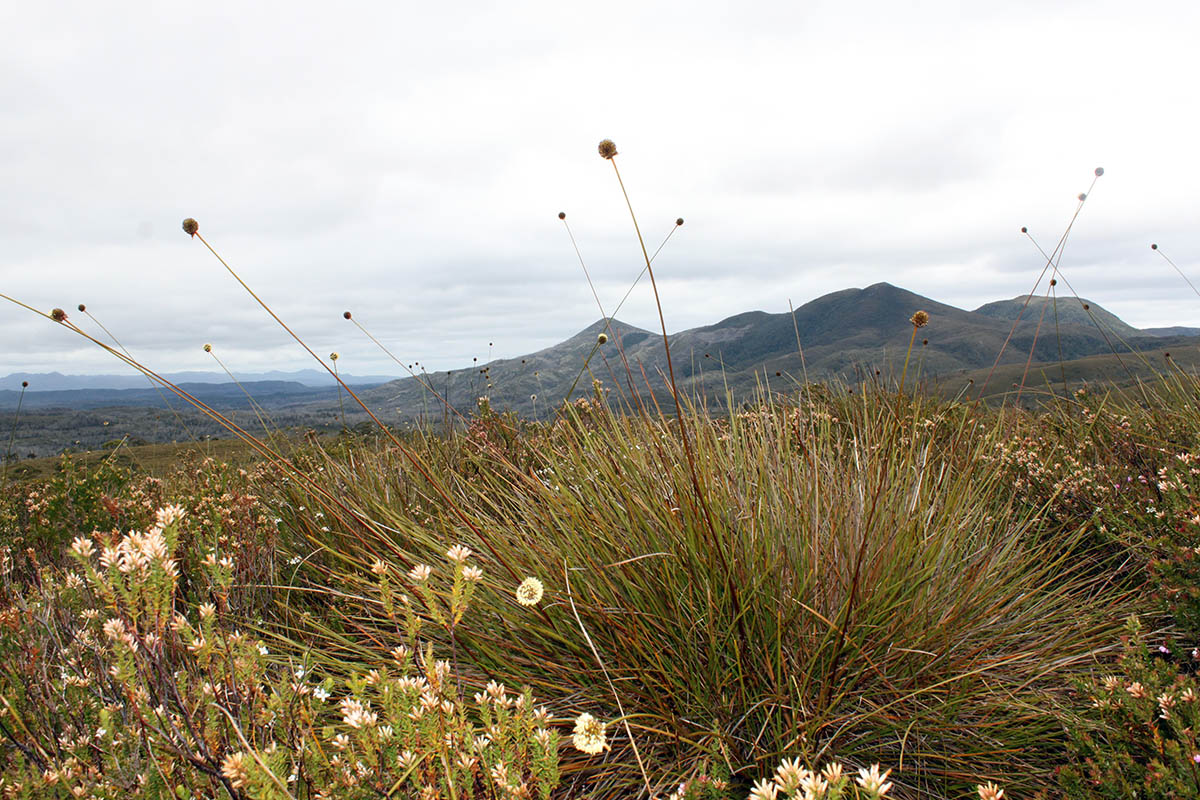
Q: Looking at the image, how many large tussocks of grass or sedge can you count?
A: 1